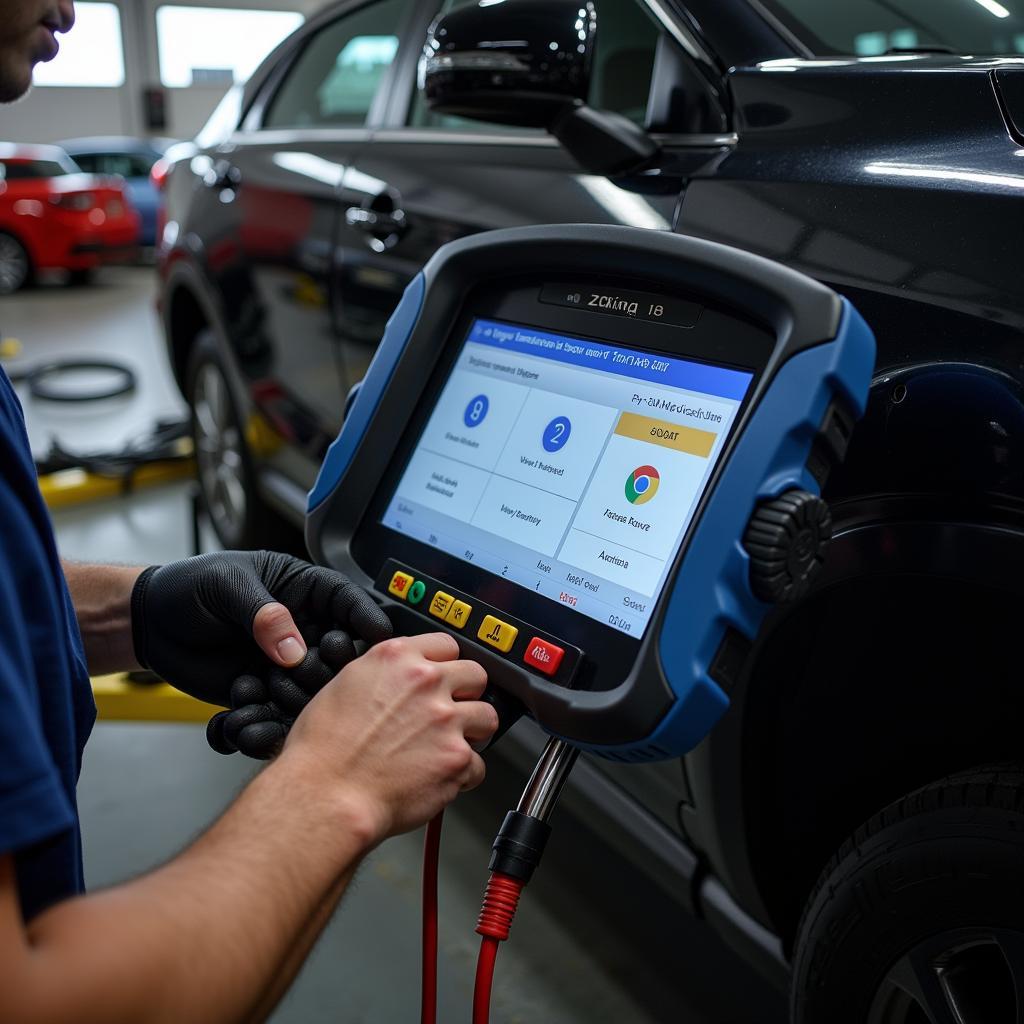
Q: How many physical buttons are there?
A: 6